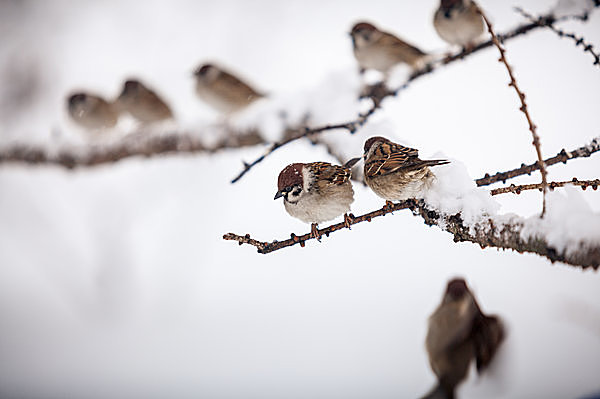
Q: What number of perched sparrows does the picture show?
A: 7